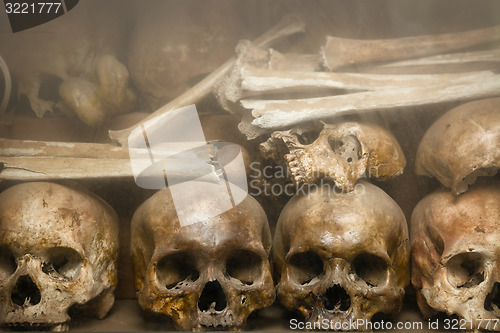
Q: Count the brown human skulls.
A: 6